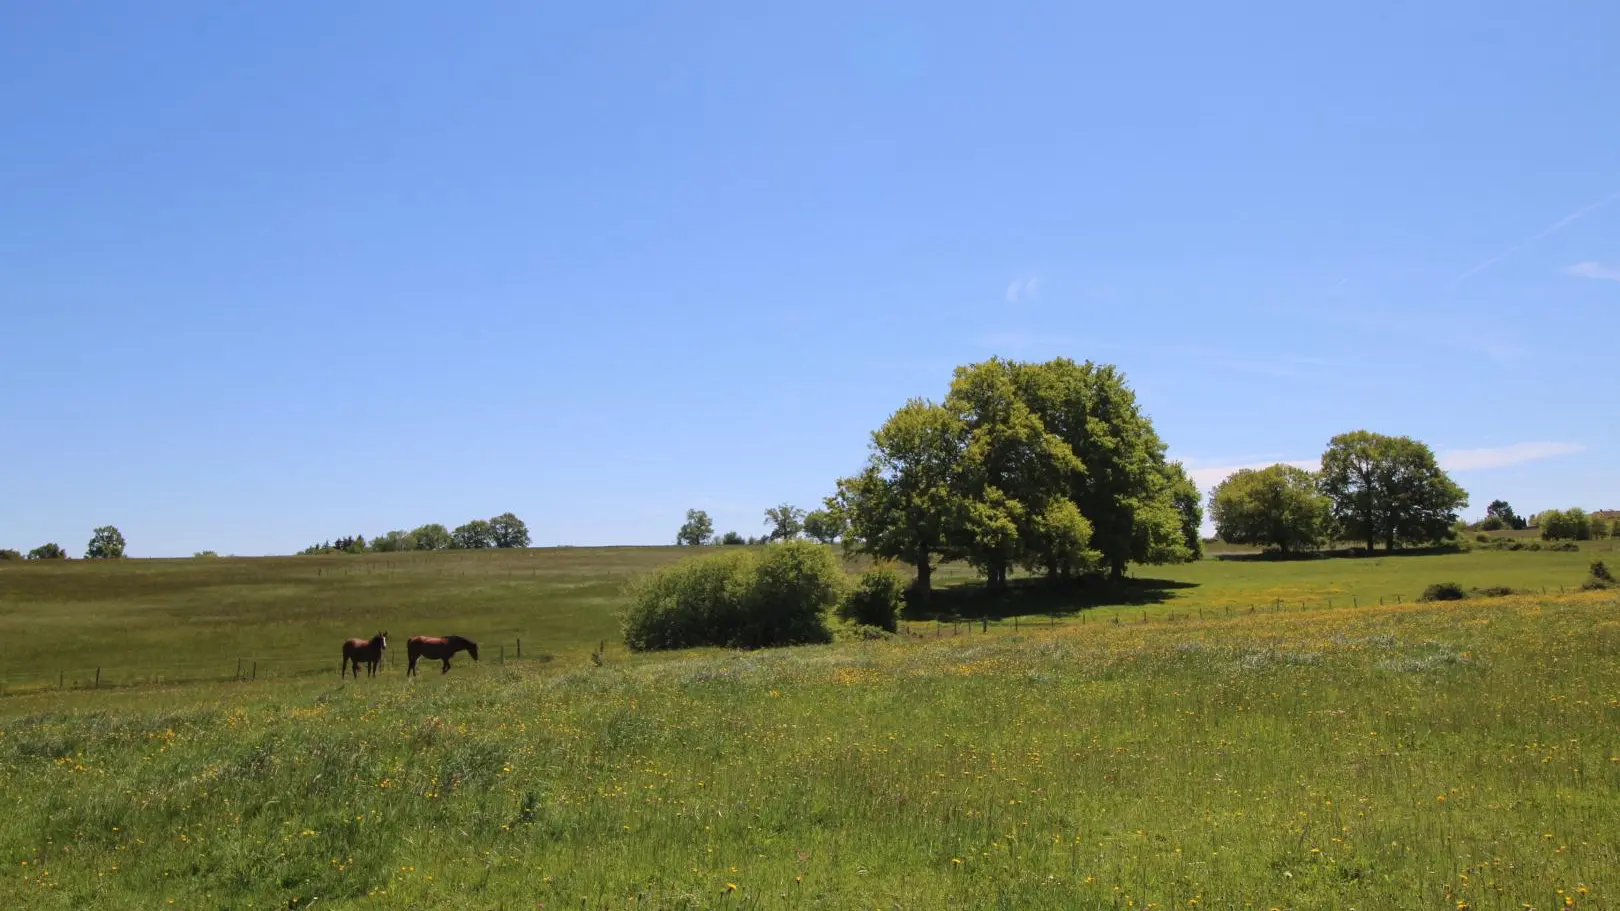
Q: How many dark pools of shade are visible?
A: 2